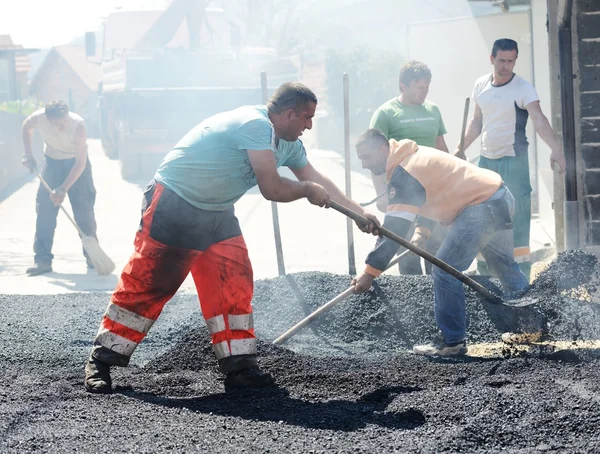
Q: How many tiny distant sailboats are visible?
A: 0